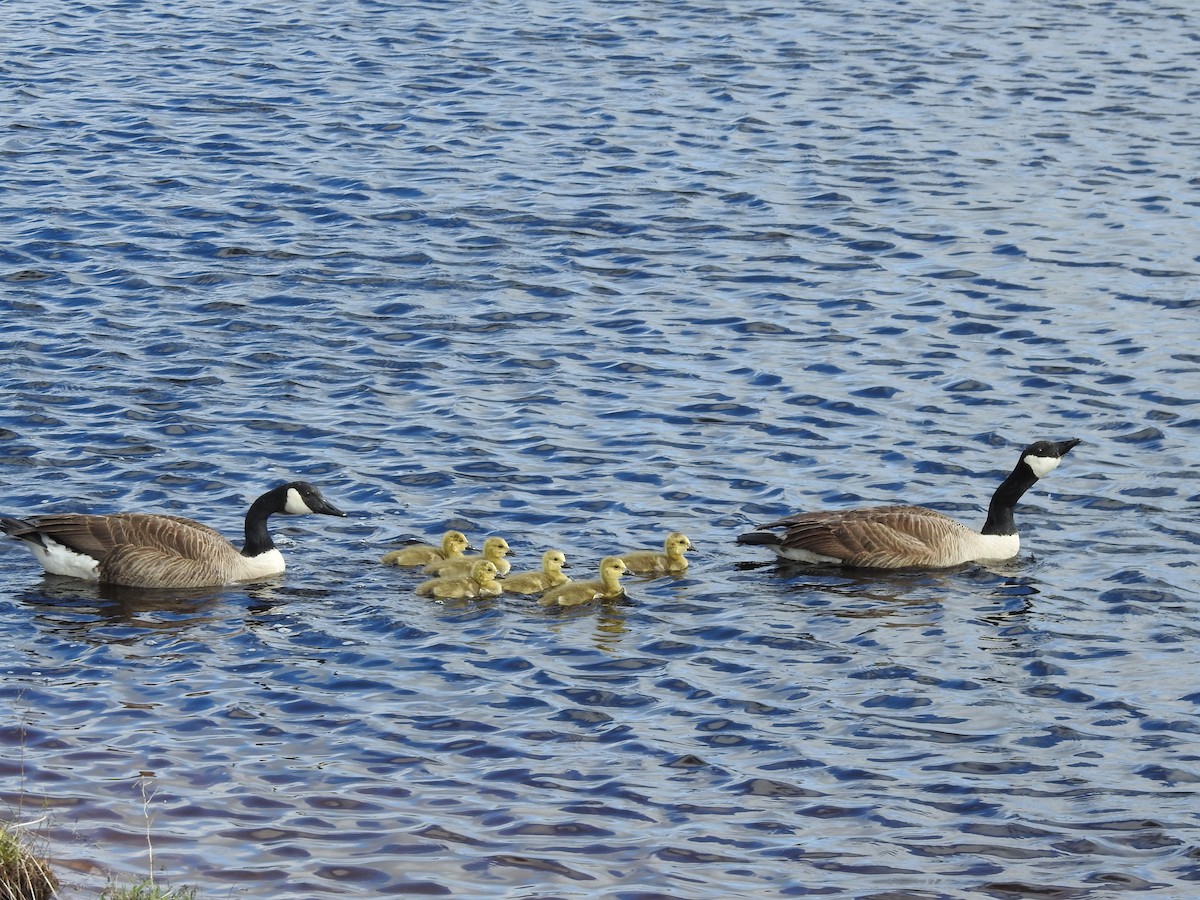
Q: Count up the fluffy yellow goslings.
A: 6